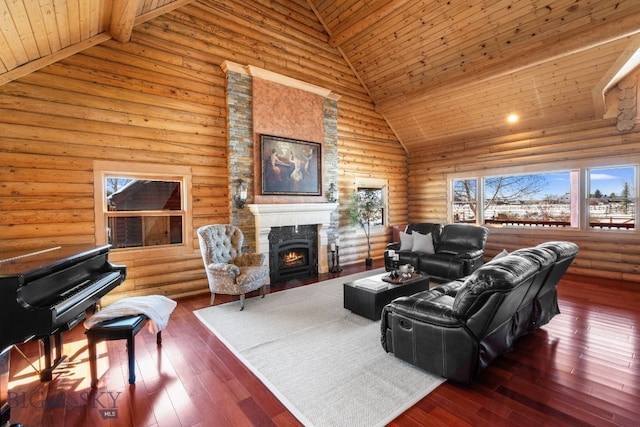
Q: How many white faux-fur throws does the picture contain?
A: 1